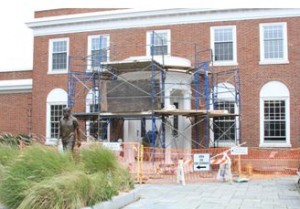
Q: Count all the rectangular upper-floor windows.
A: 5